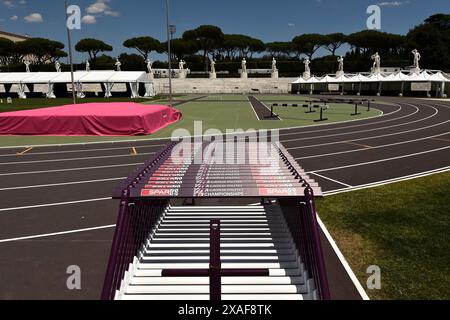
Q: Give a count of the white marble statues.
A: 13